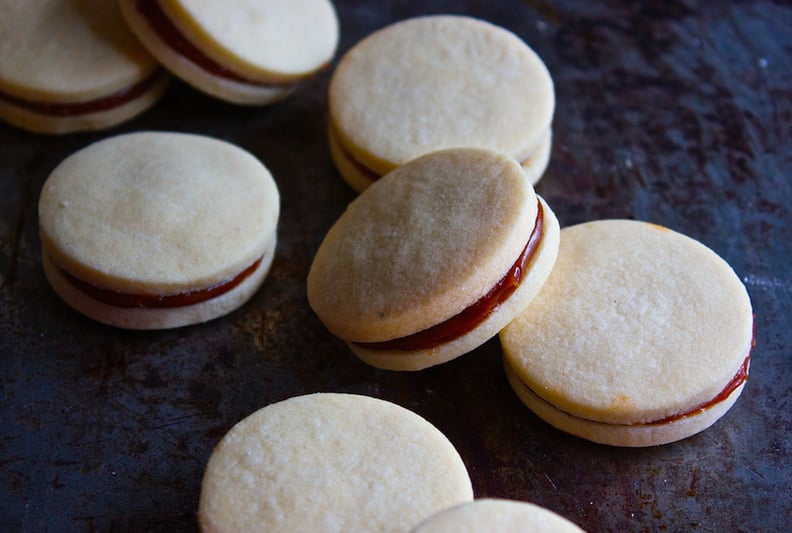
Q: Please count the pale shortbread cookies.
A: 8